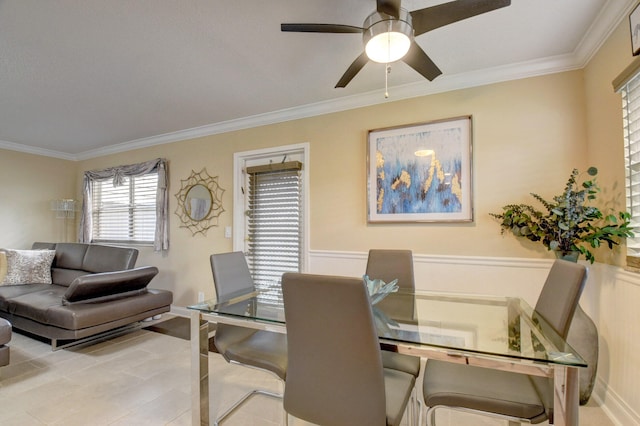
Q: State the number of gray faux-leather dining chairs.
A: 4